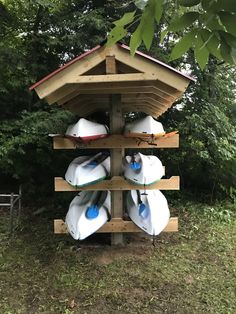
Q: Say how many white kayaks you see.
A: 6